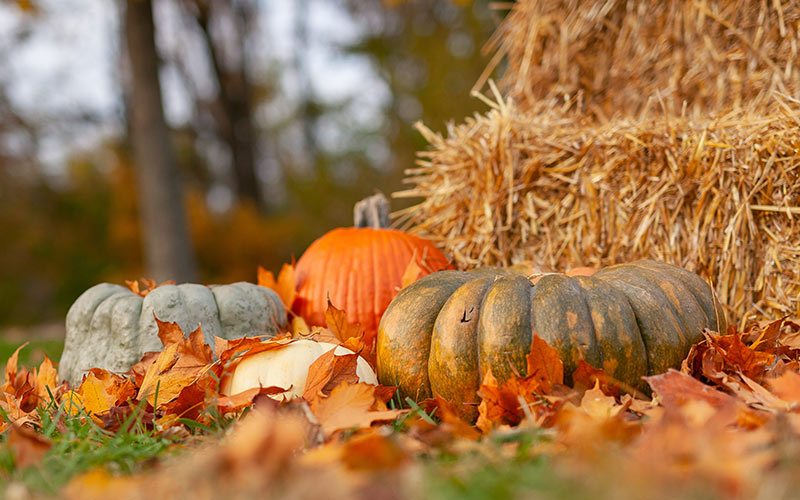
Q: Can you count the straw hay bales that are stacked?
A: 2